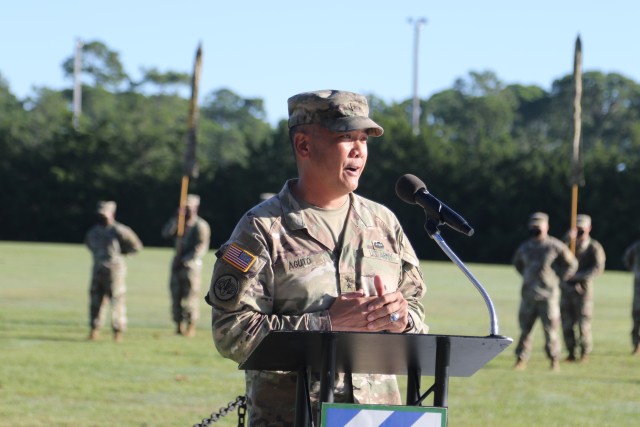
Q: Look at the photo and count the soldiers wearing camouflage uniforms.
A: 6